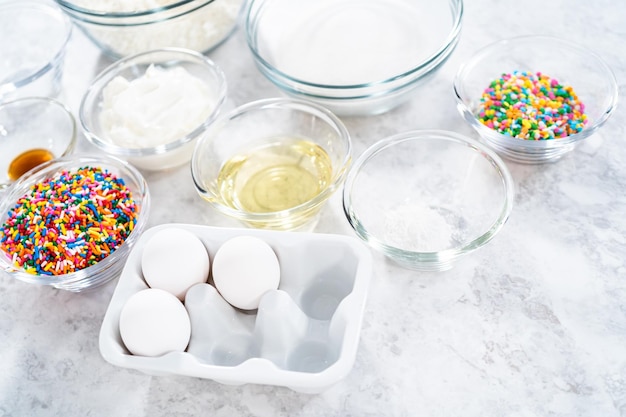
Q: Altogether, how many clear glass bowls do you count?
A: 9